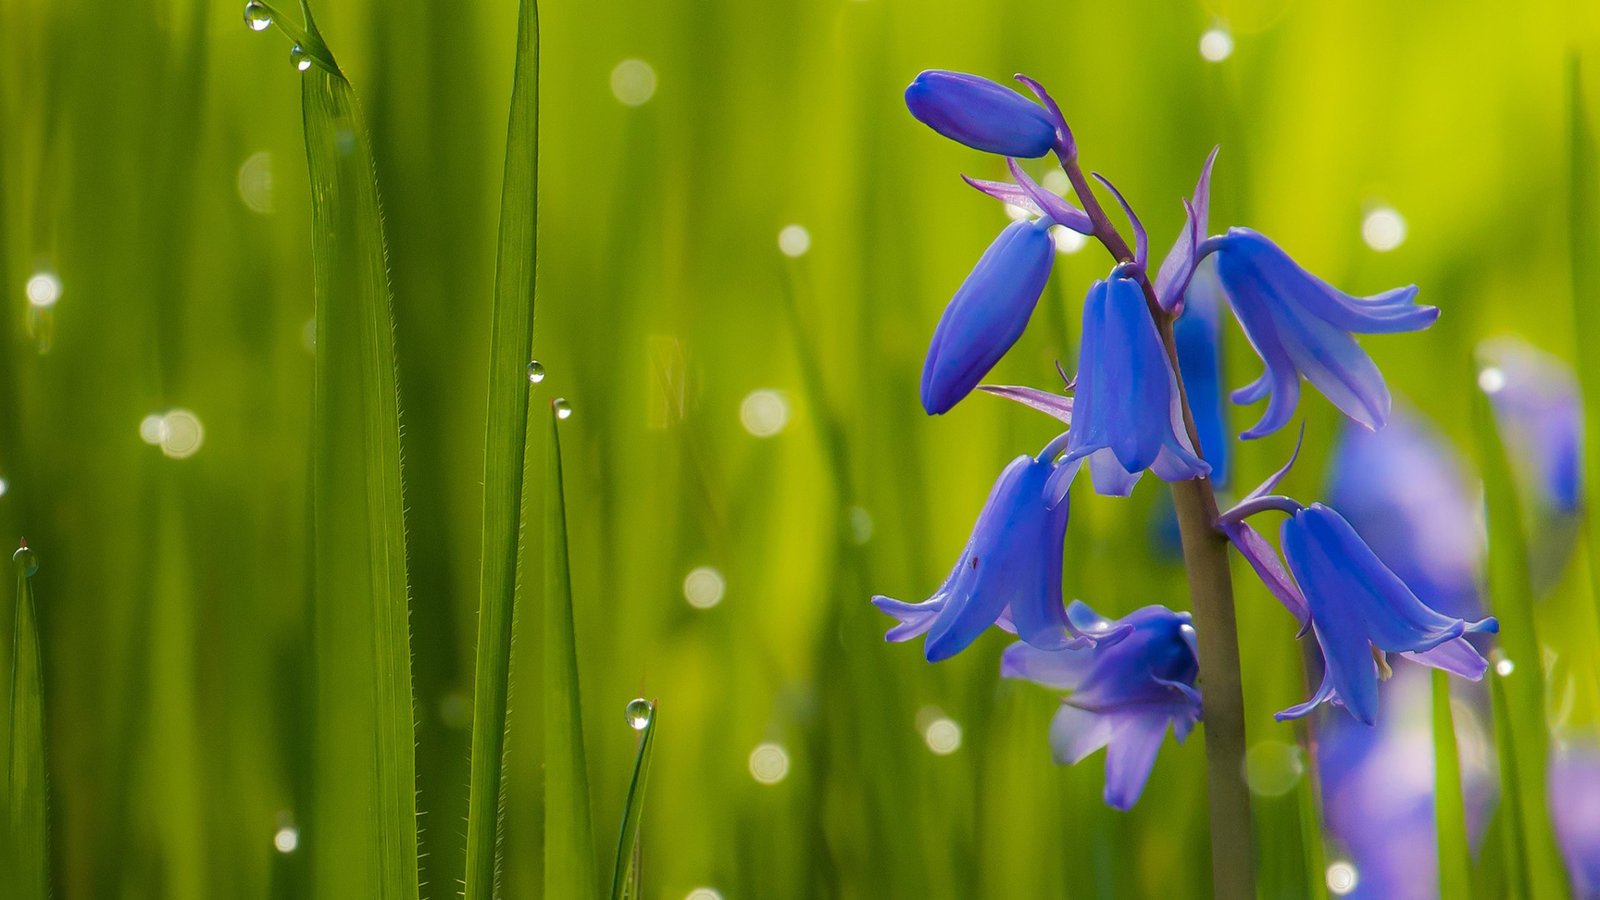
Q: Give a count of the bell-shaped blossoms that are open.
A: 5